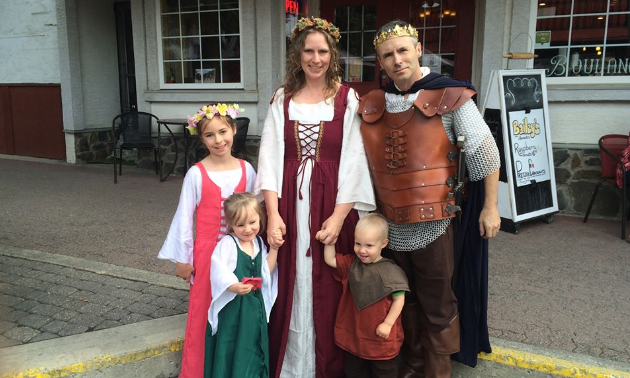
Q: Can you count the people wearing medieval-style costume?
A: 5